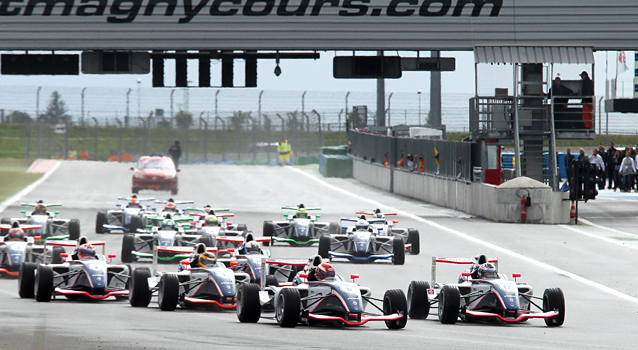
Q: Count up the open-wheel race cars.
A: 15